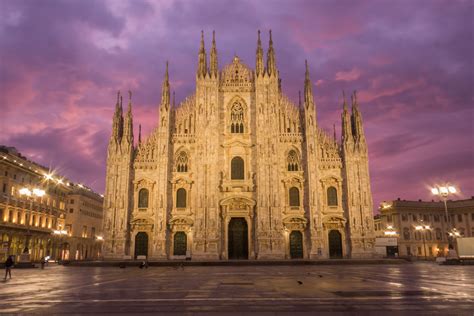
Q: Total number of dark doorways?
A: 5